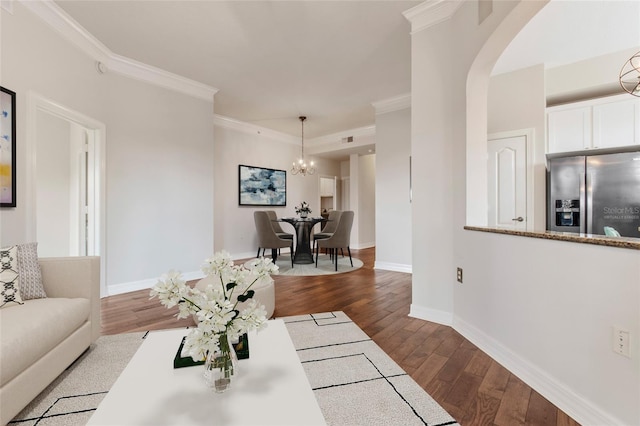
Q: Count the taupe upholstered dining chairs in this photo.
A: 4